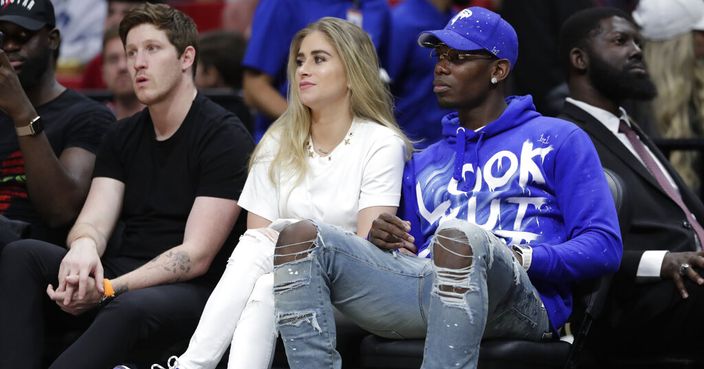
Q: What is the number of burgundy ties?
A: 1